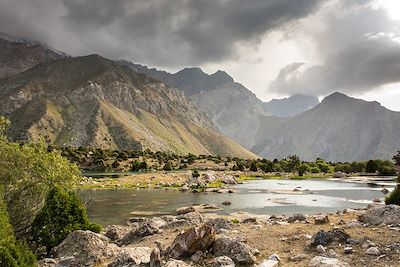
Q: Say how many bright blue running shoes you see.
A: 0